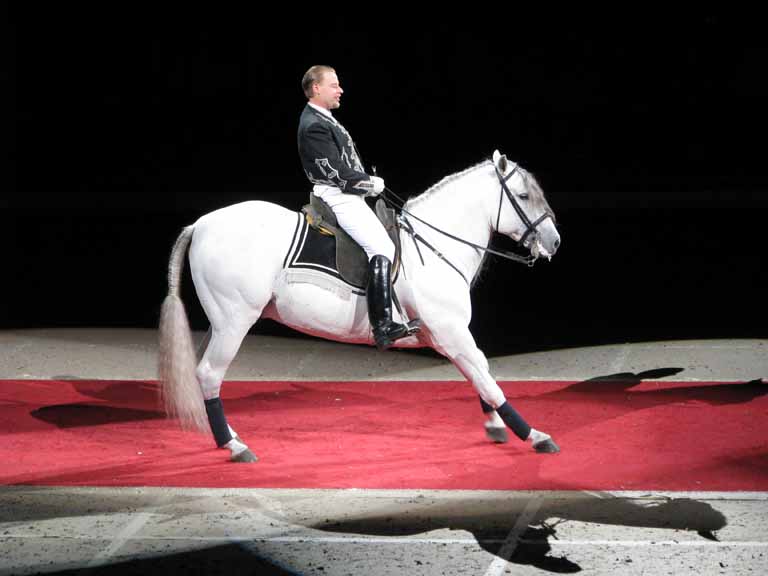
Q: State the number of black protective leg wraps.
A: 3